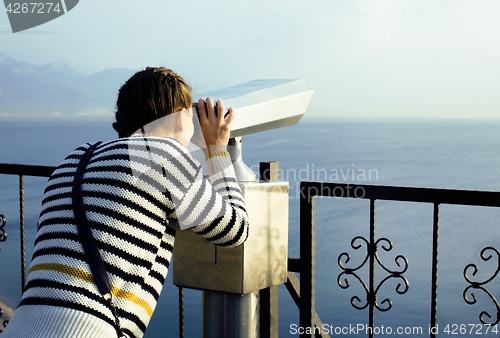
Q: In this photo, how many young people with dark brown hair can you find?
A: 1